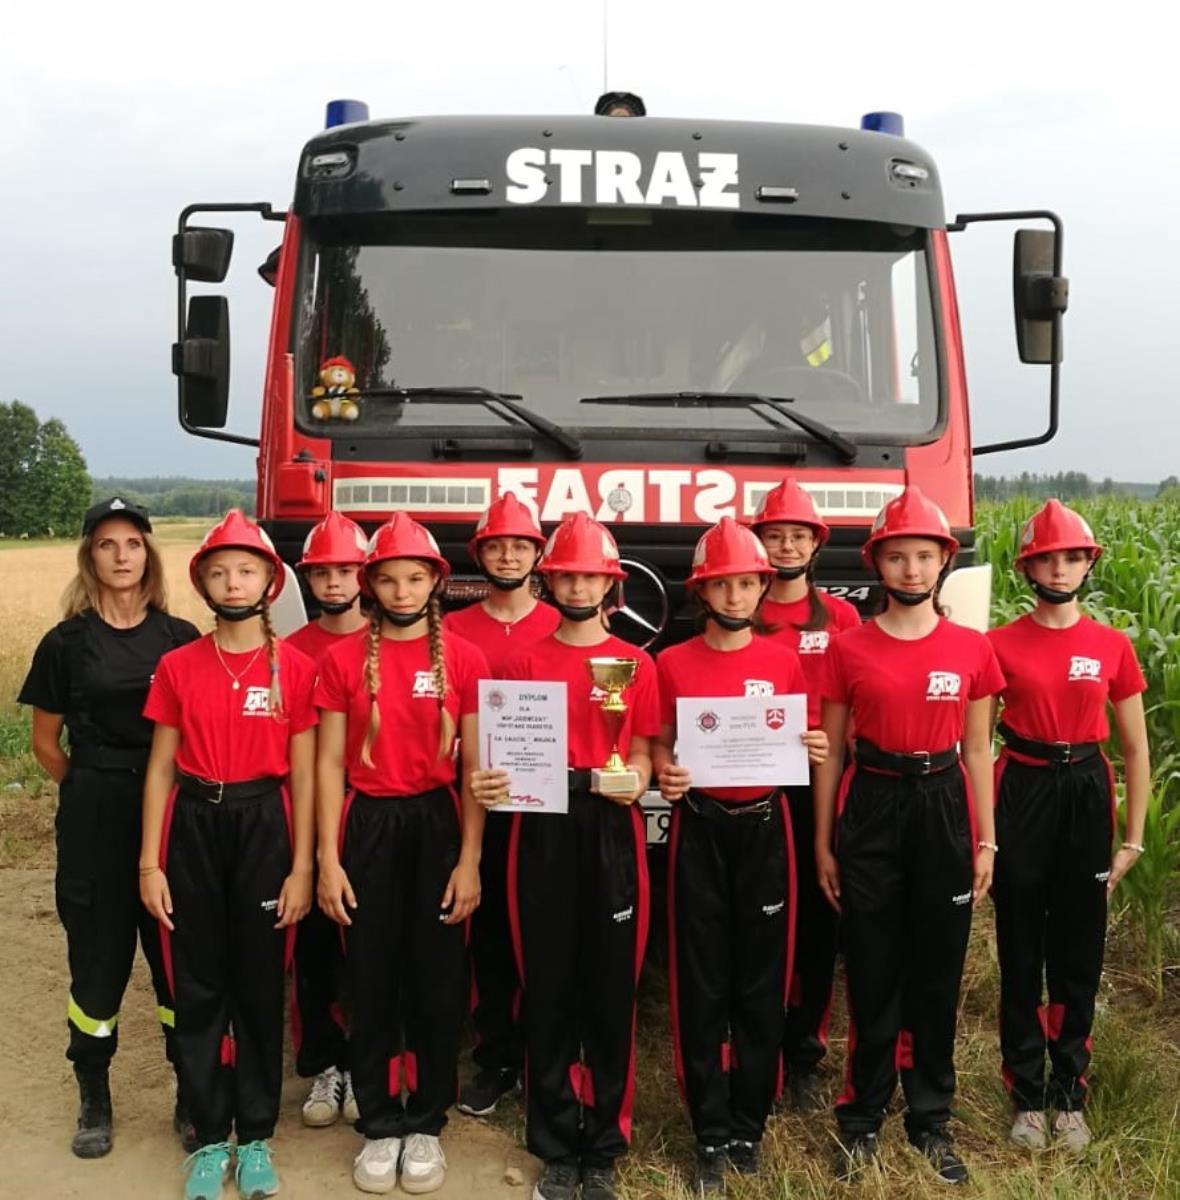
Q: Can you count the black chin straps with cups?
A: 9